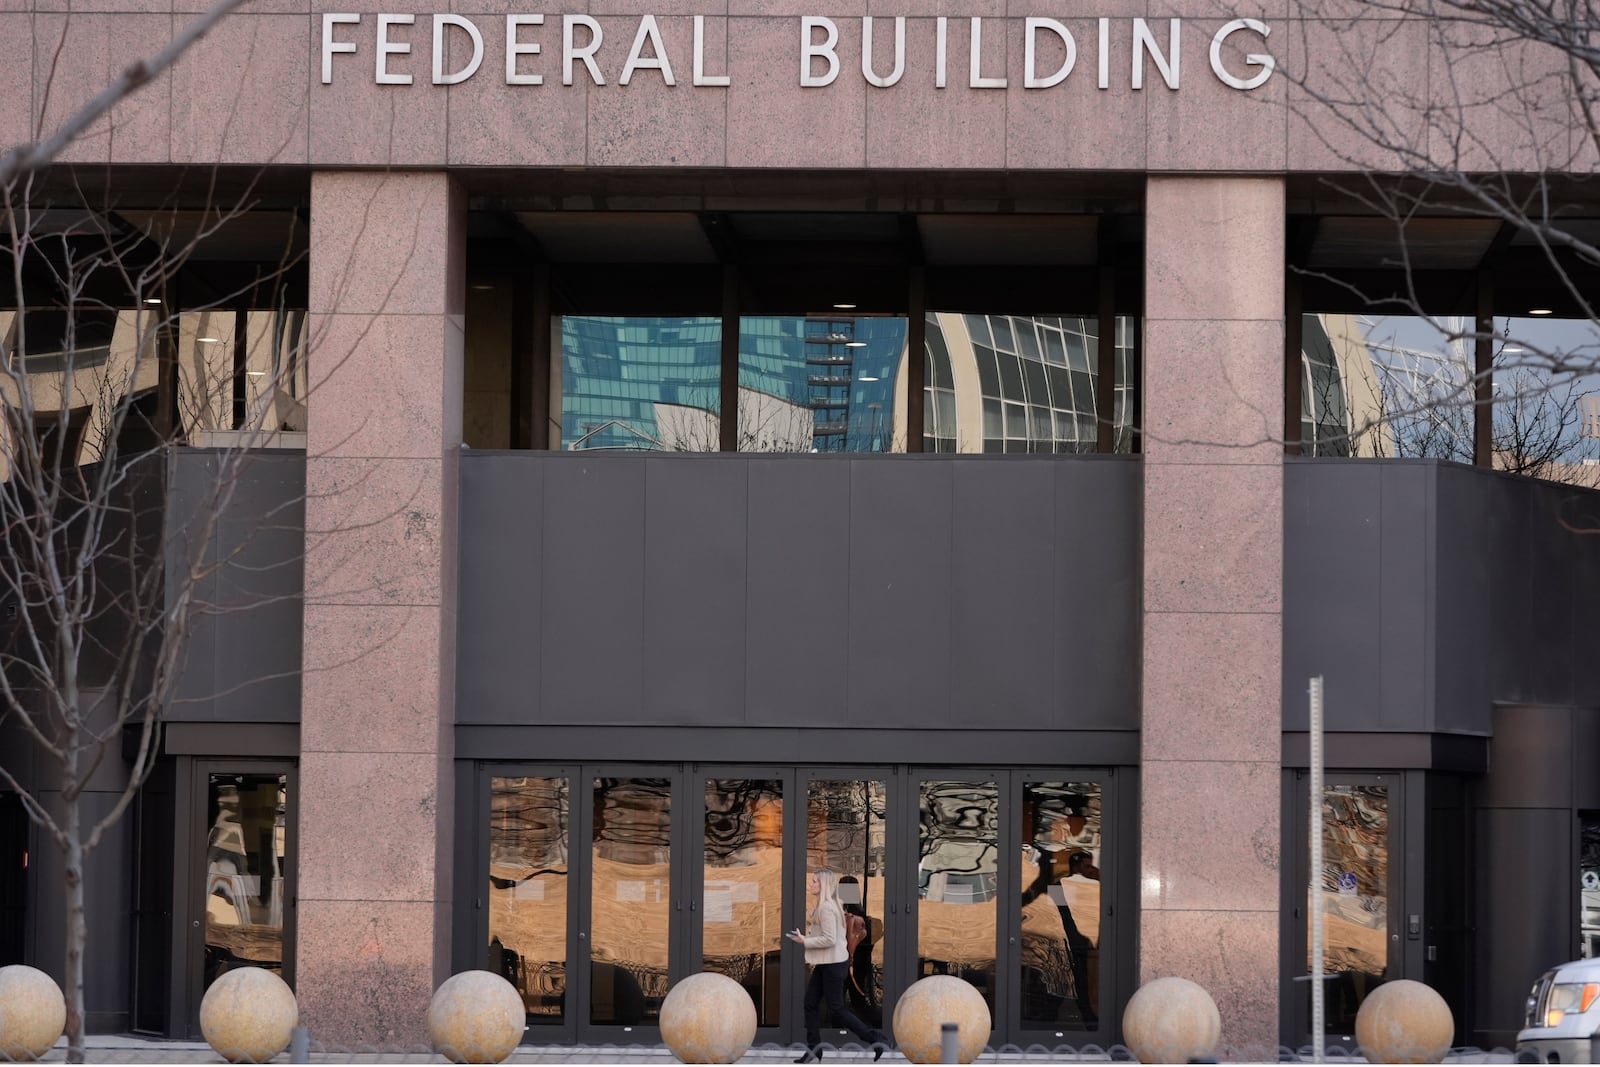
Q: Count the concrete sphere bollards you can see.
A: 7